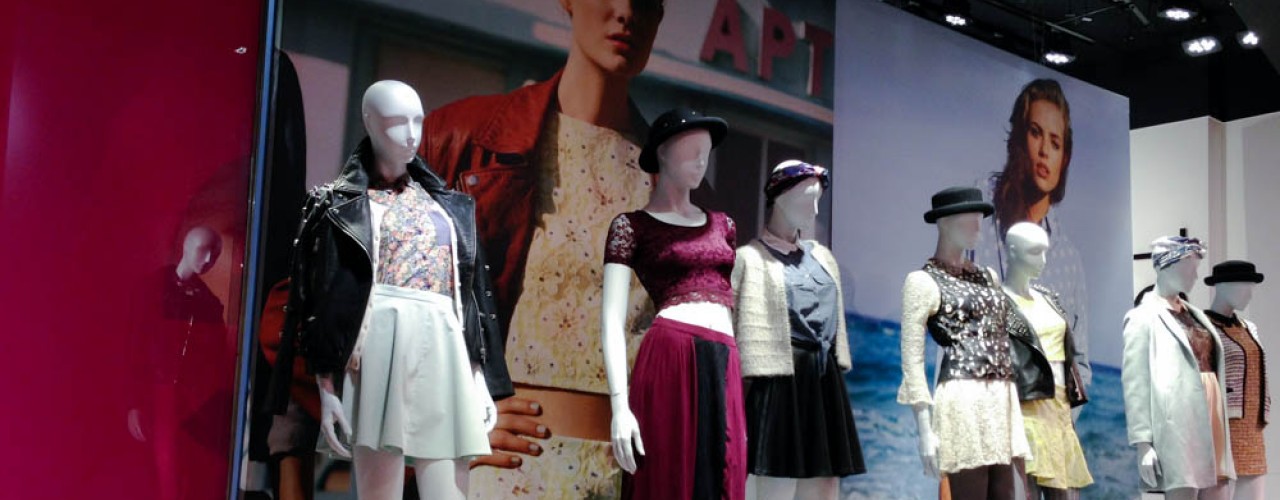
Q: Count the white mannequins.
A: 7